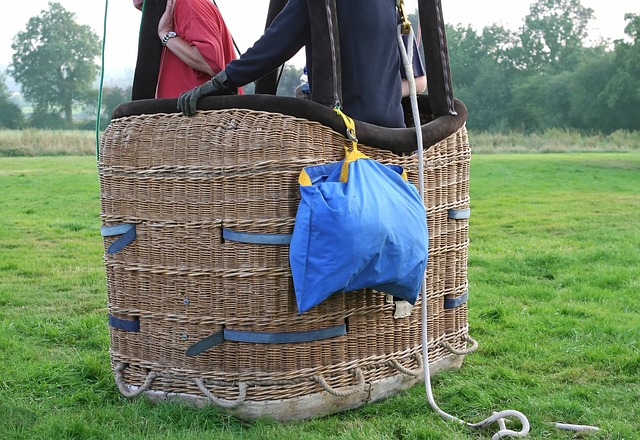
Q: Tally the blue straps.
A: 6